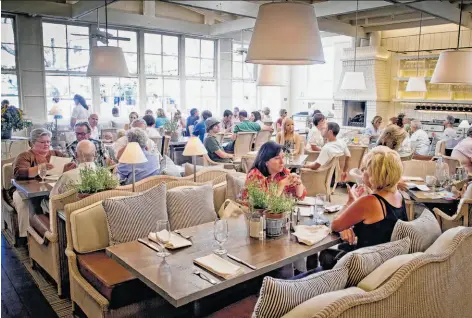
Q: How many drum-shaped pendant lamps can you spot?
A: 6